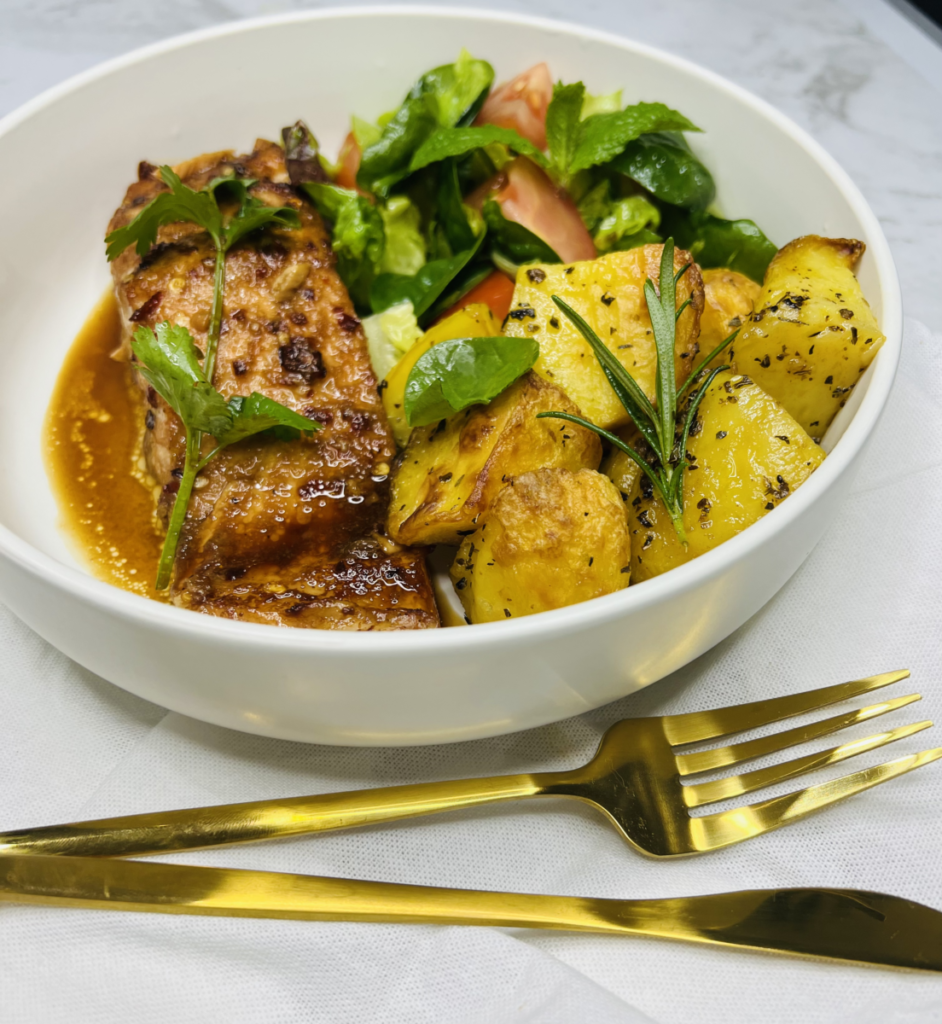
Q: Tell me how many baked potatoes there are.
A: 7